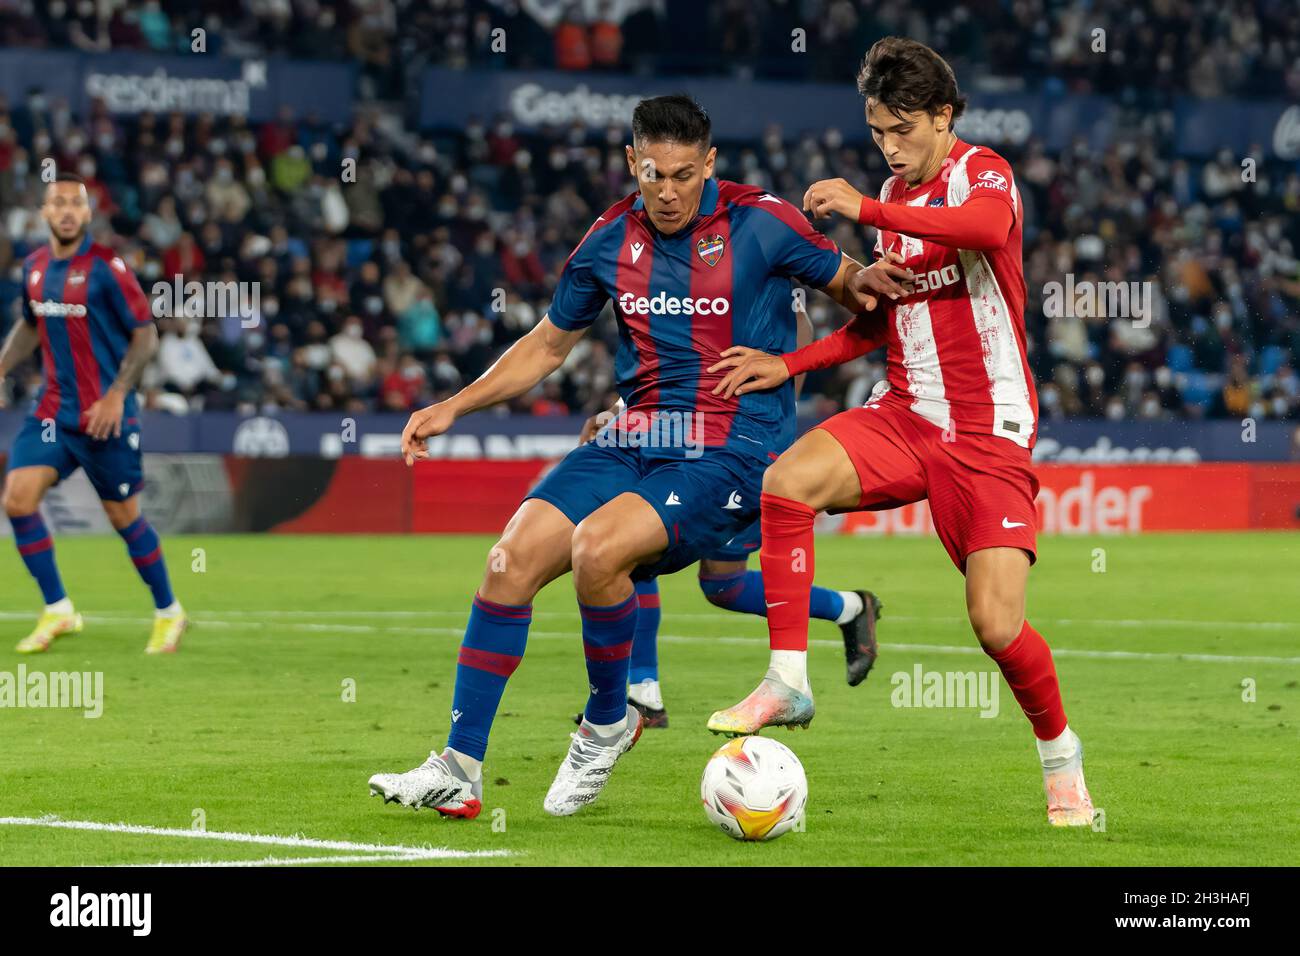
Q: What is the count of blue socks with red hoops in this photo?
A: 6